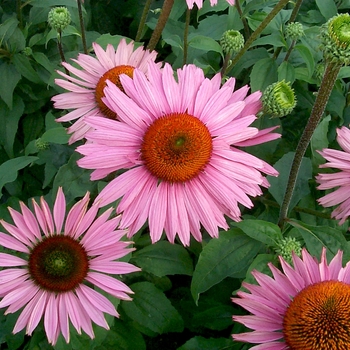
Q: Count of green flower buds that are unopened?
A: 6